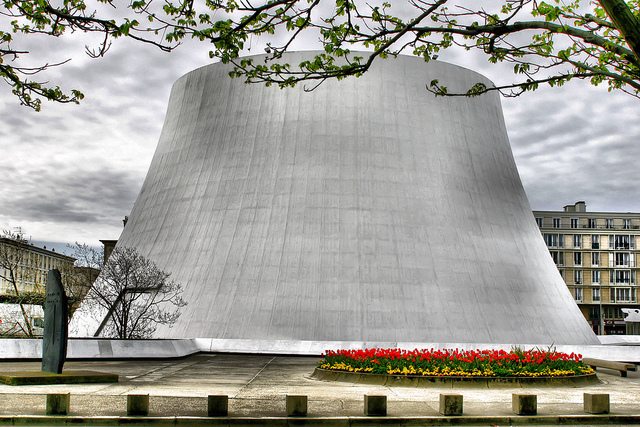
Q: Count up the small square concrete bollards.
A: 8